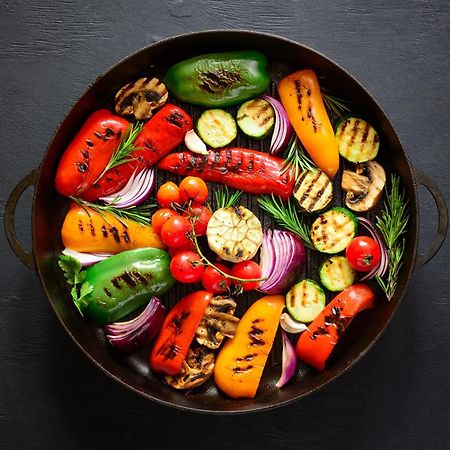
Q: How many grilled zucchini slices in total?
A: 7